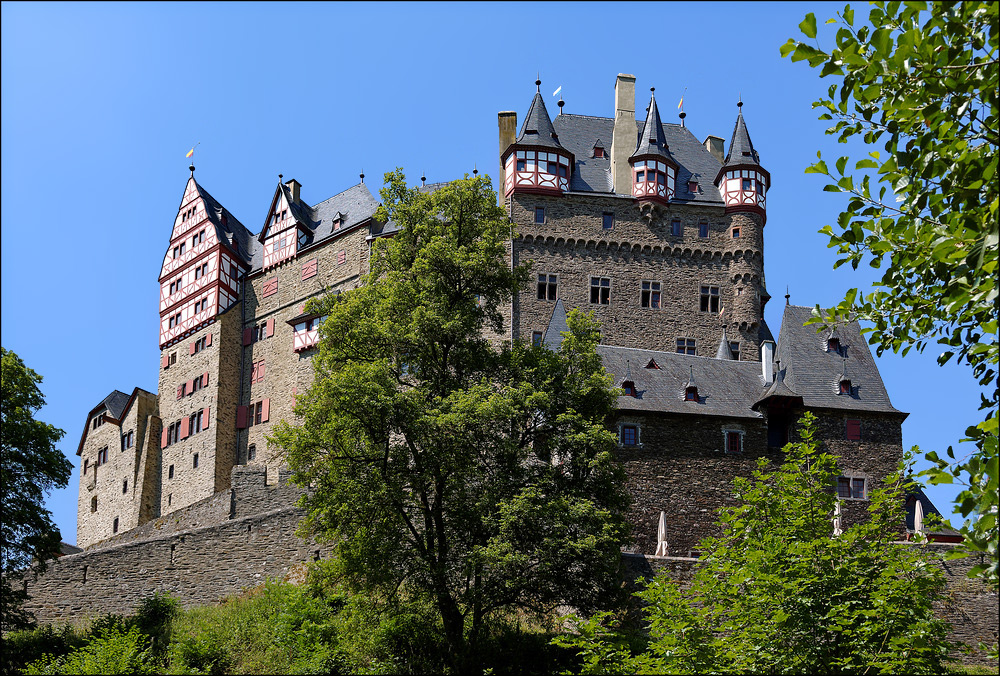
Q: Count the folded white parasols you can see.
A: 3